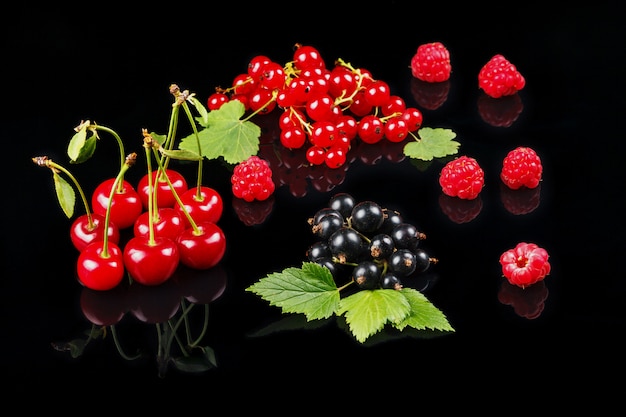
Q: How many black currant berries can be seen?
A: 14